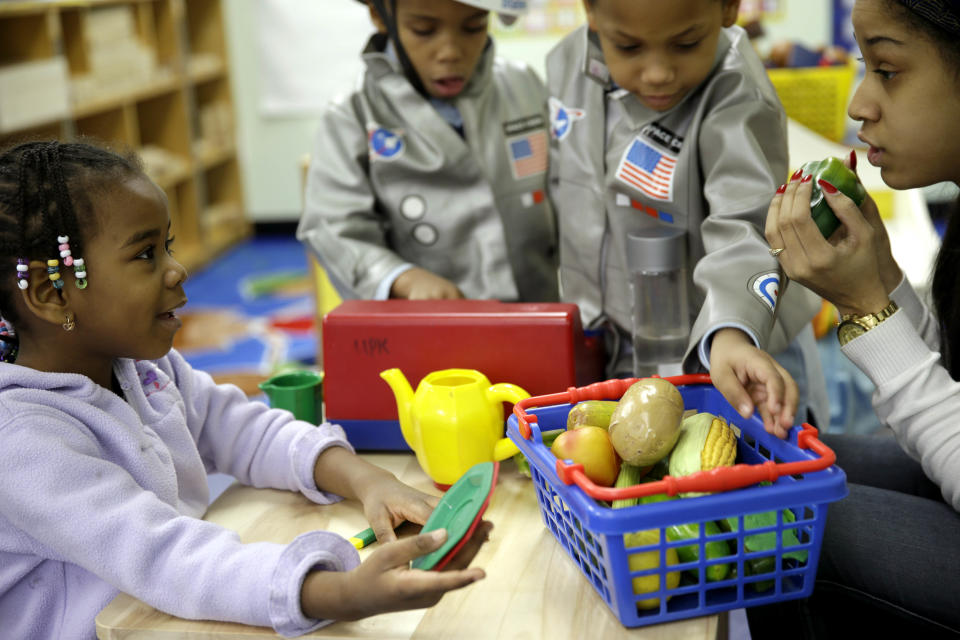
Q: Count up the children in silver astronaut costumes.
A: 2